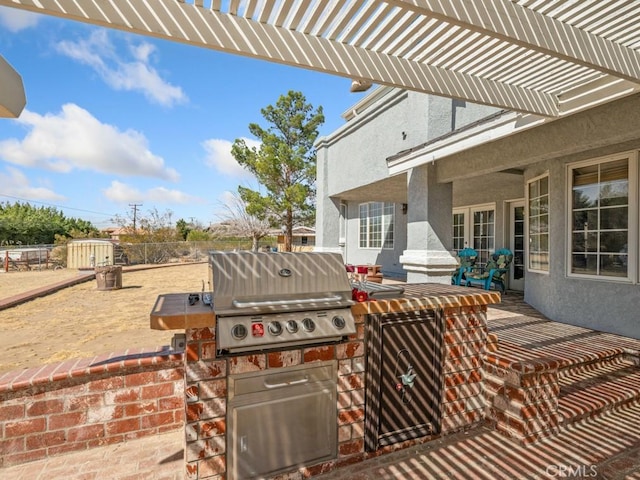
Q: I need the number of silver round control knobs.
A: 5